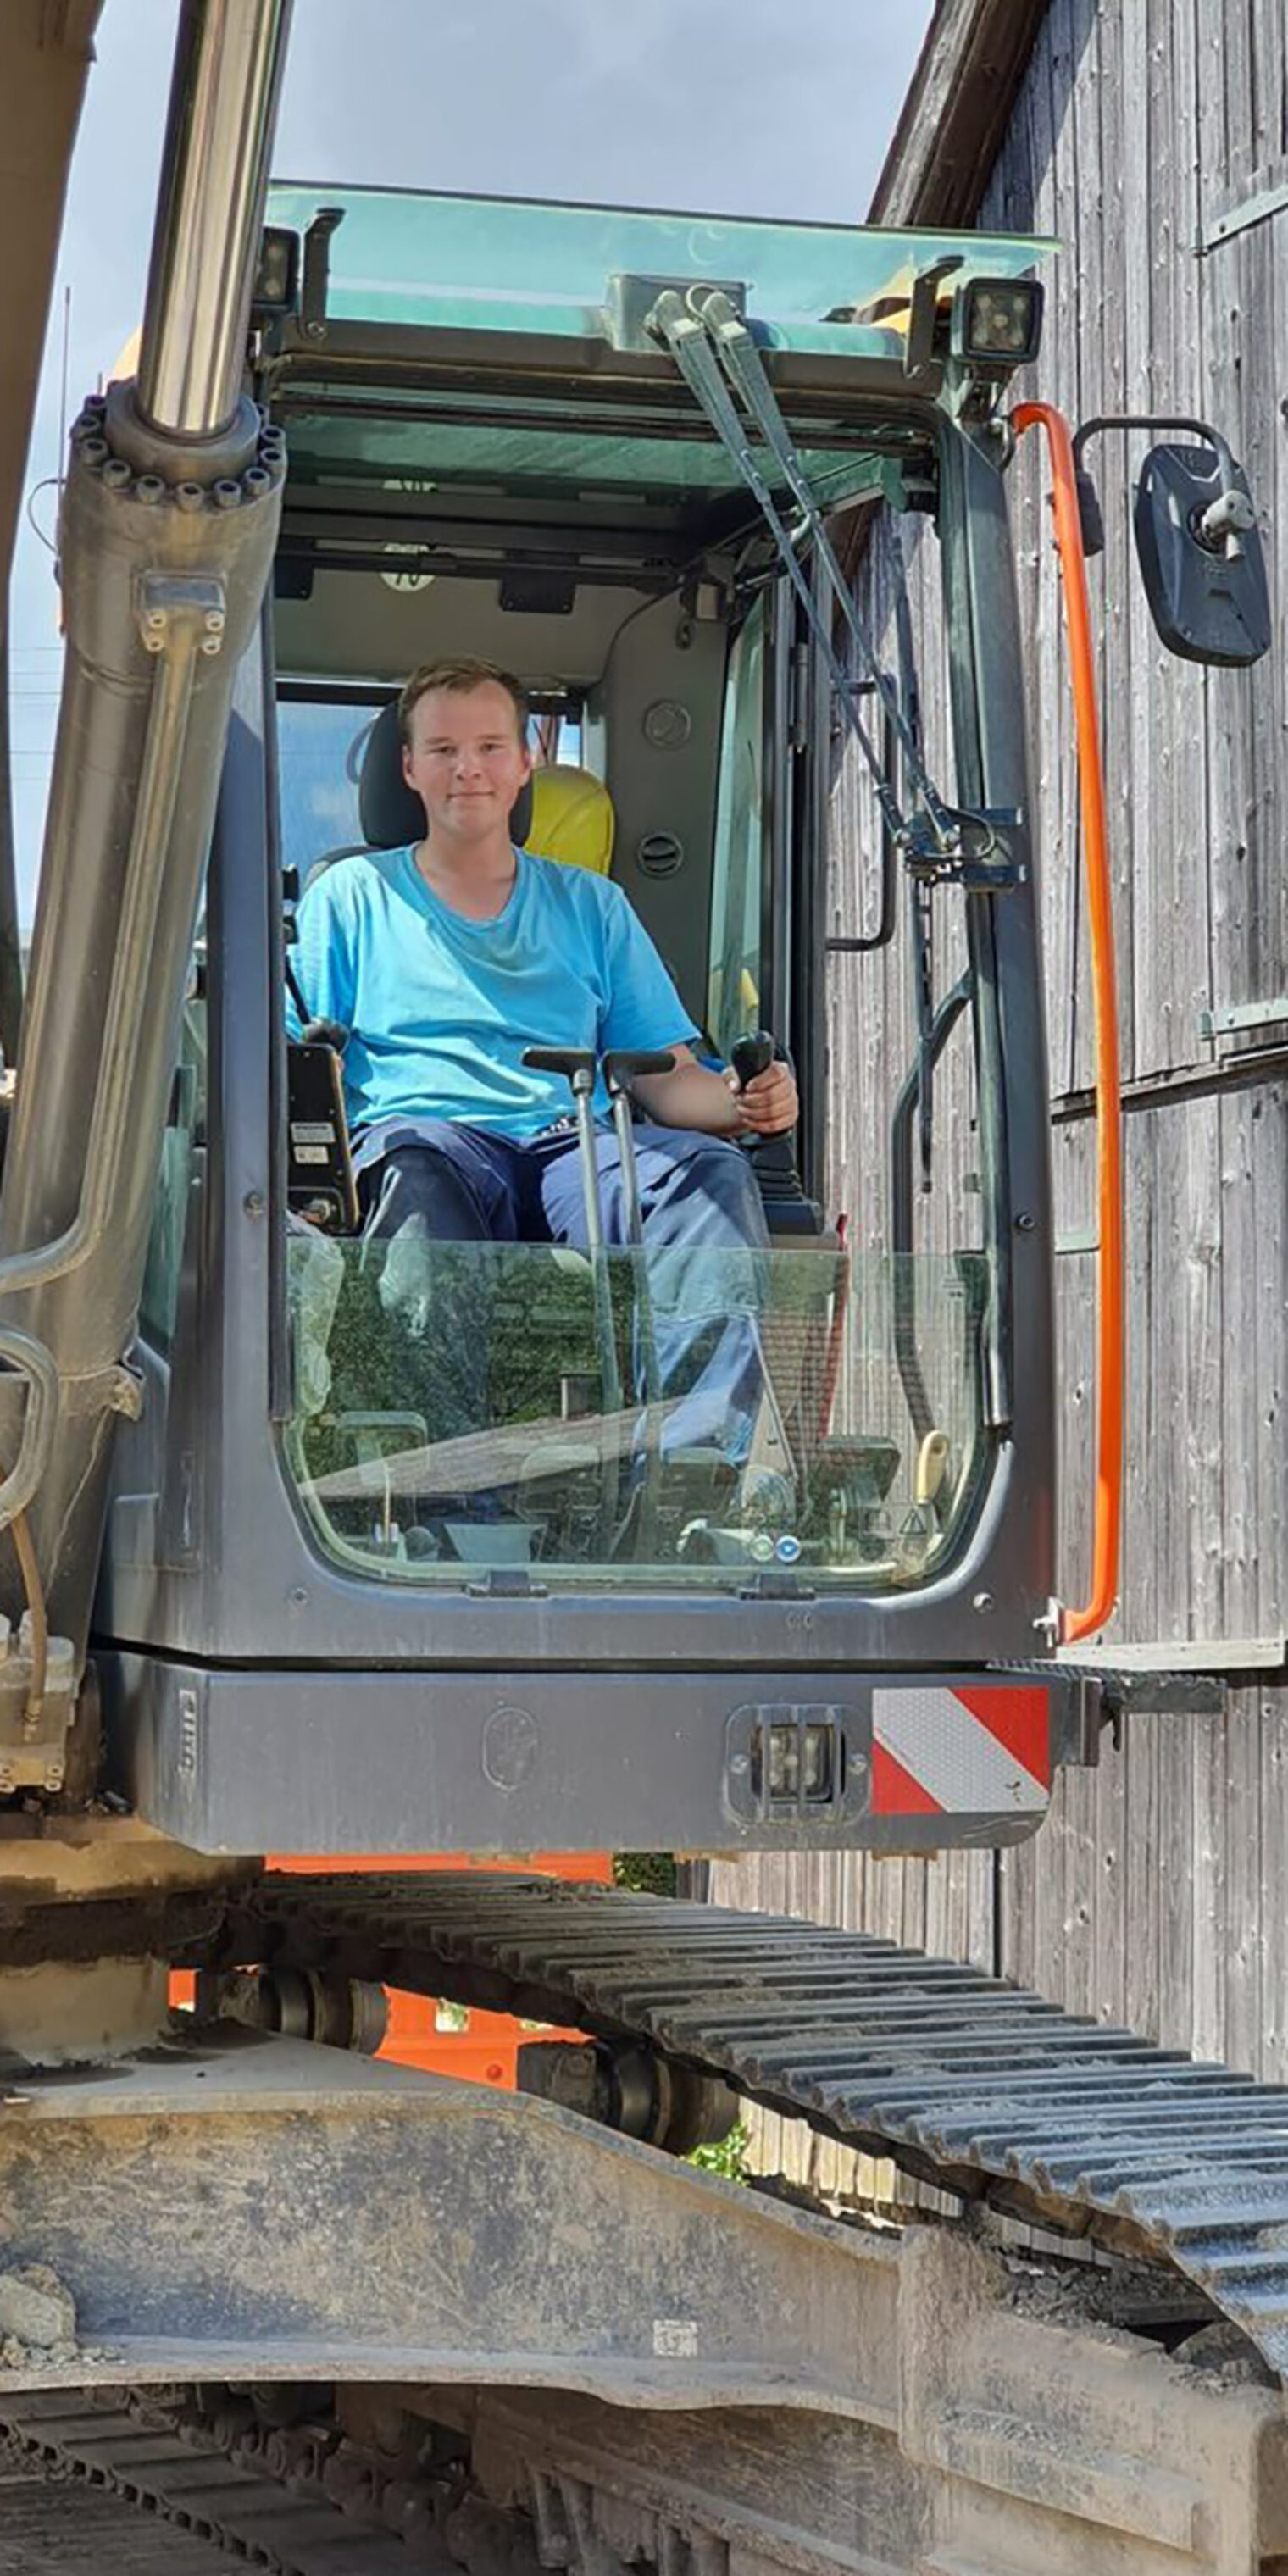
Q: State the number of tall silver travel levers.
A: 2